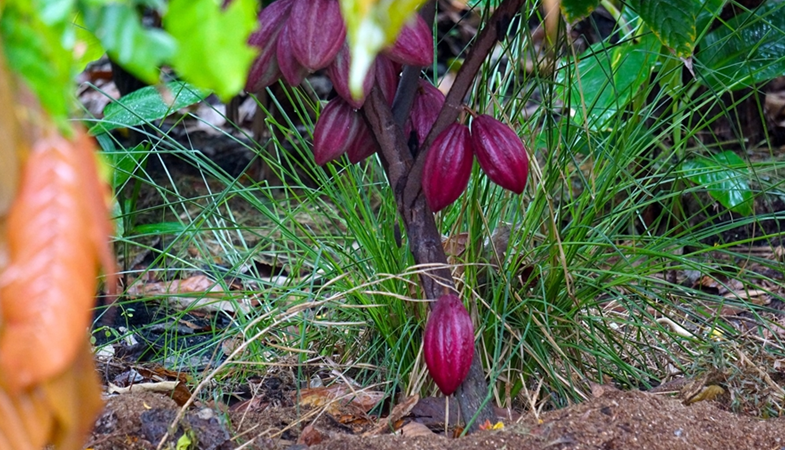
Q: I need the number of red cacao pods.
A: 13